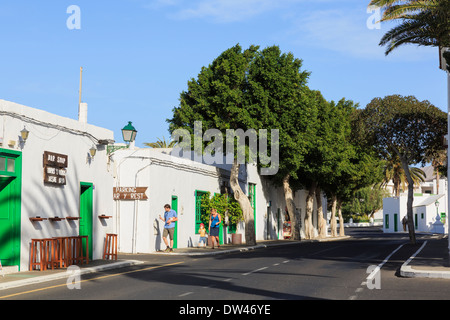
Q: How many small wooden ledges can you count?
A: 4